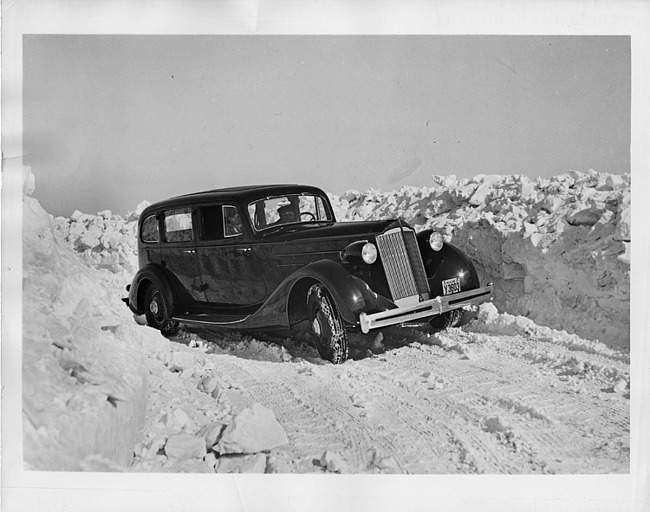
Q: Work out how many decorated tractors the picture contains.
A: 0